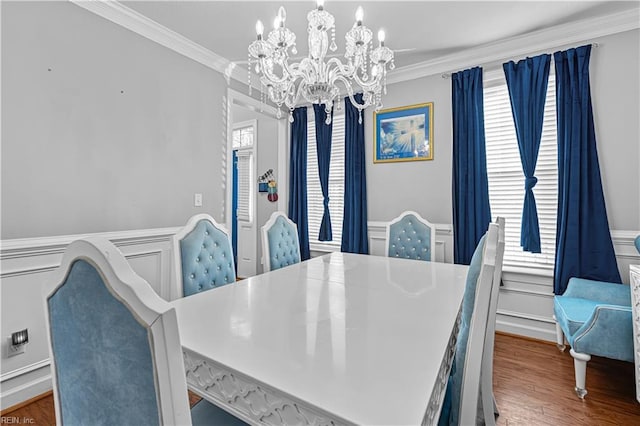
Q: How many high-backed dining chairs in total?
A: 6